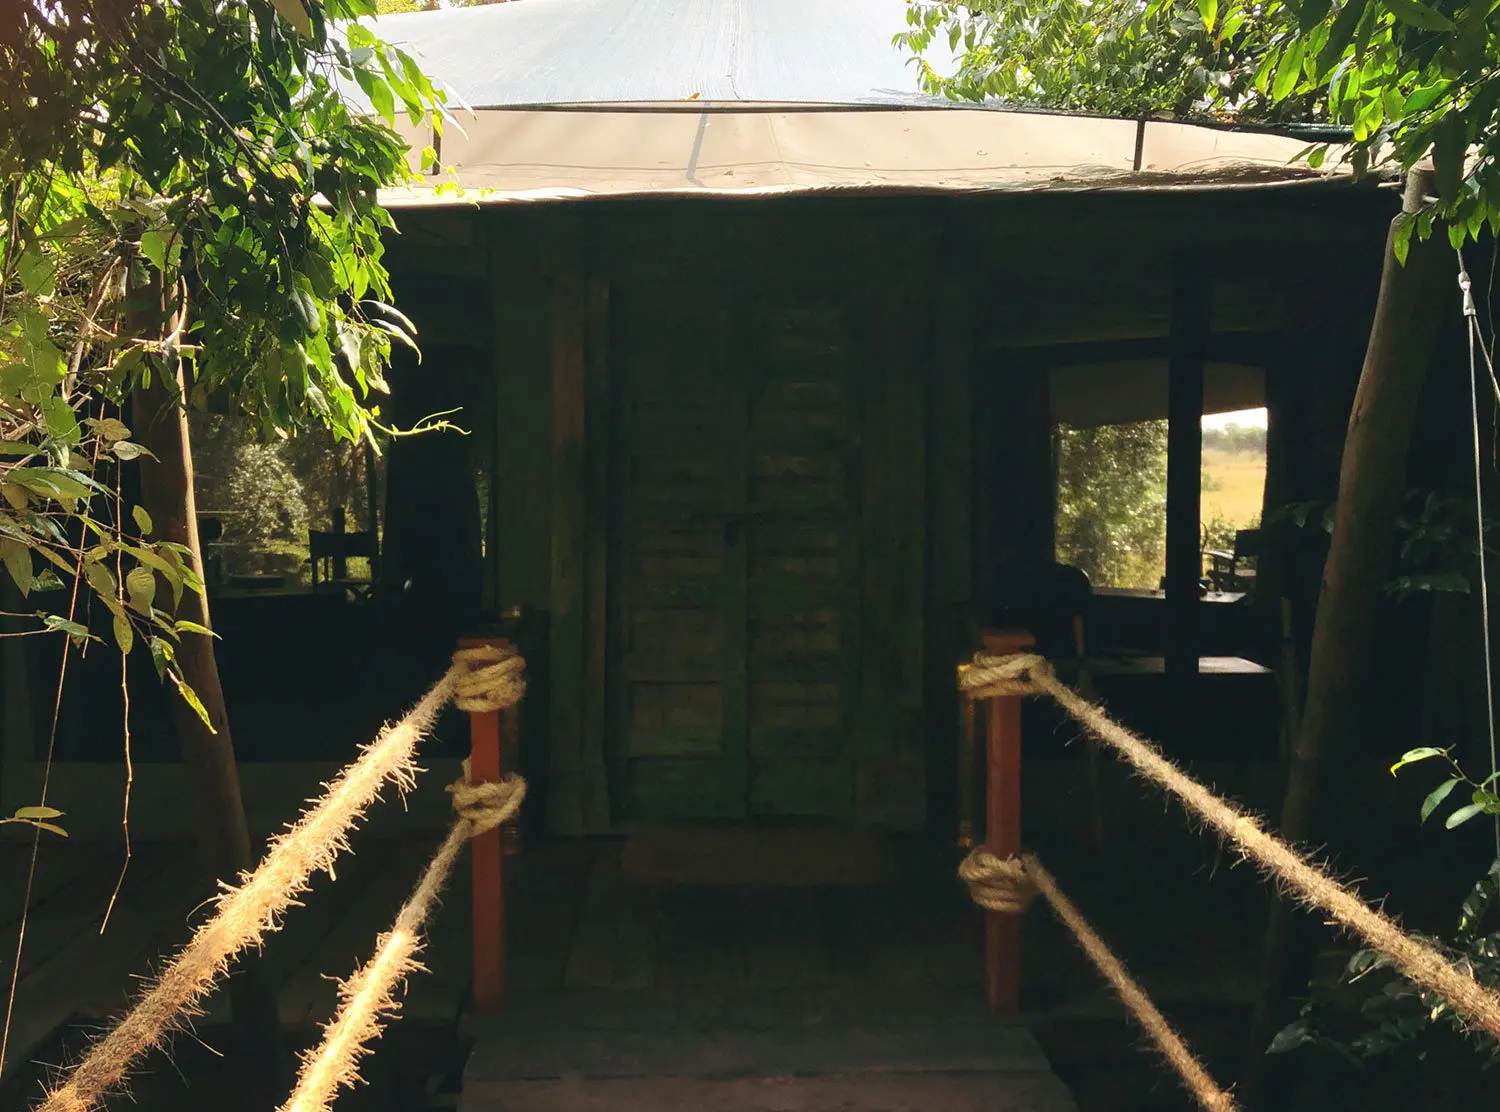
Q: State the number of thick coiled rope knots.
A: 4